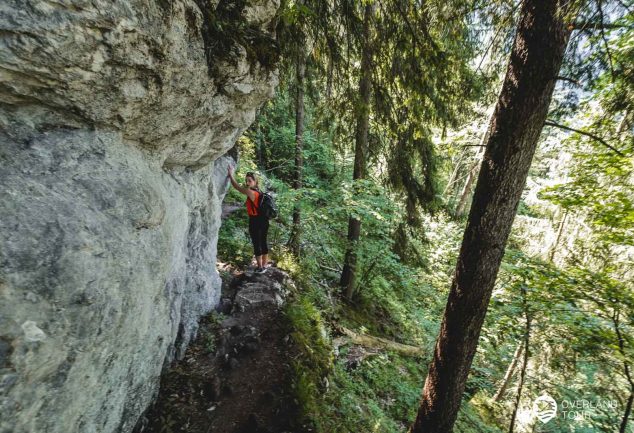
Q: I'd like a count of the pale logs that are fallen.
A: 1